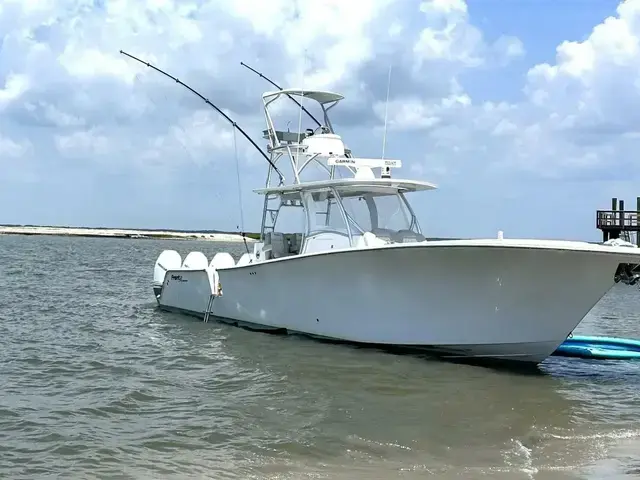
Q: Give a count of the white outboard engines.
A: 4